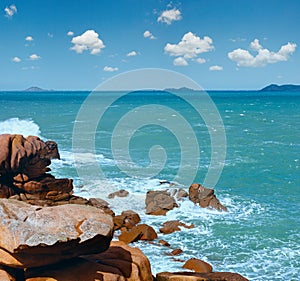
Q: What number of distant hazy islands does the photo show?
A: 3